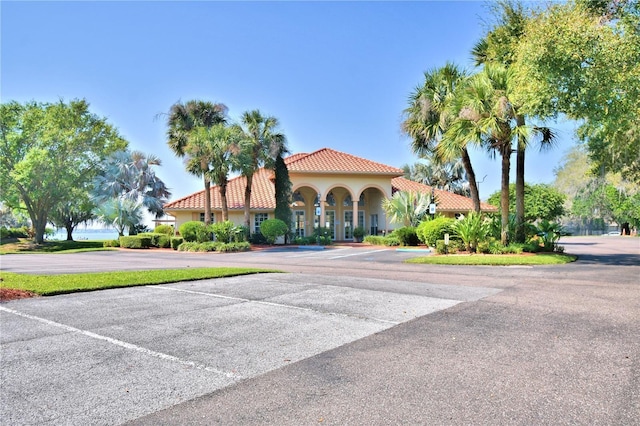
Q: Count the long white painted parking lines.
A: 2